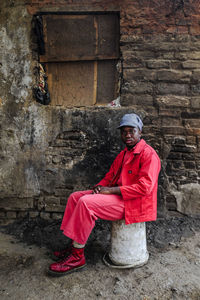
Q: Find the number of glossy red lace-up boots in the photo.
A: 2